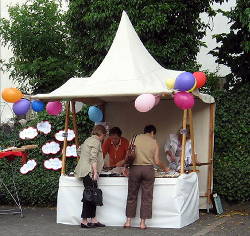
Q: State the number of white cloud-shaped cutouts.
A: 7